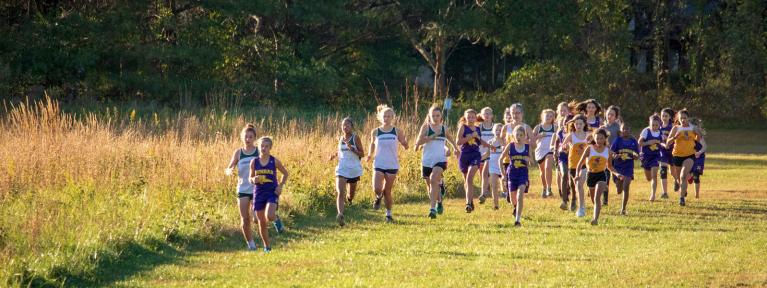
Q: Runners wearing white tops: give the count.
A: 7